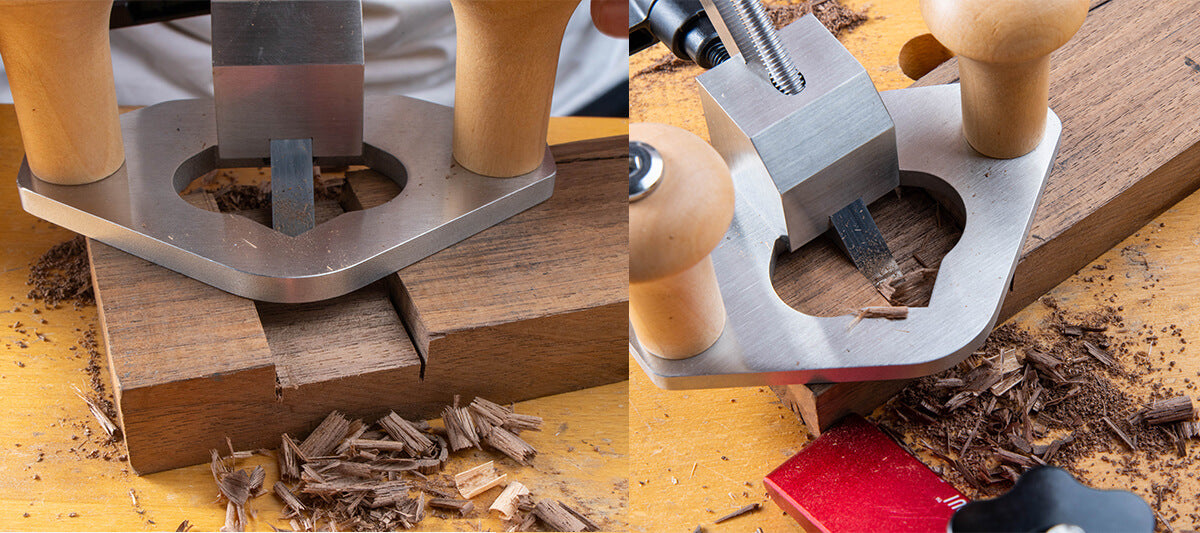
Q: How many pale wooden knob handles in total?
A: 4